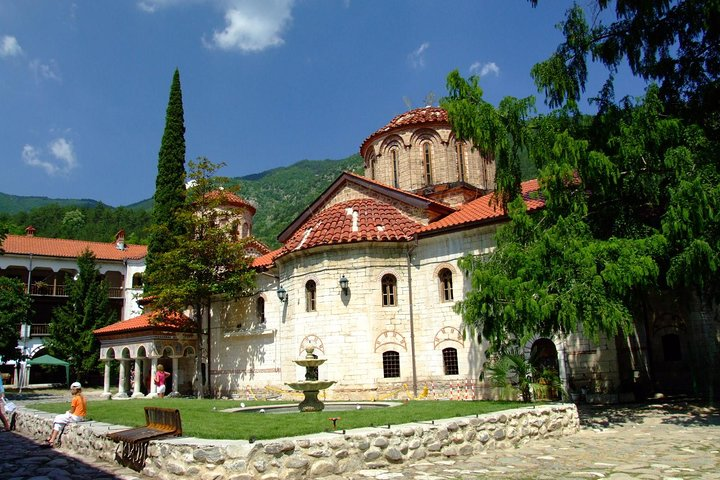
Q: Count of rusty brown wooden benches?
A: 1